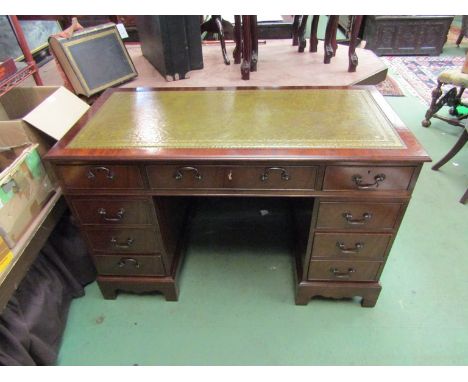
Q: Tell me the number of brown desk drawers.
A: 9